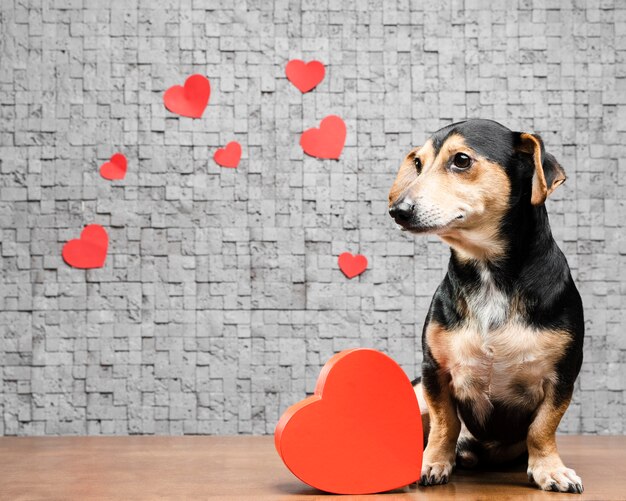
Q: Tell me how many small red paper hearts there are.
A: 7